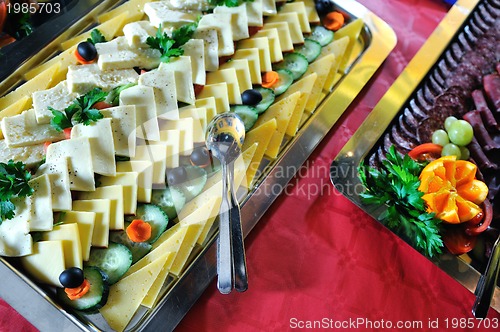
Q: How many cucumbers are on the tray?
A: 13